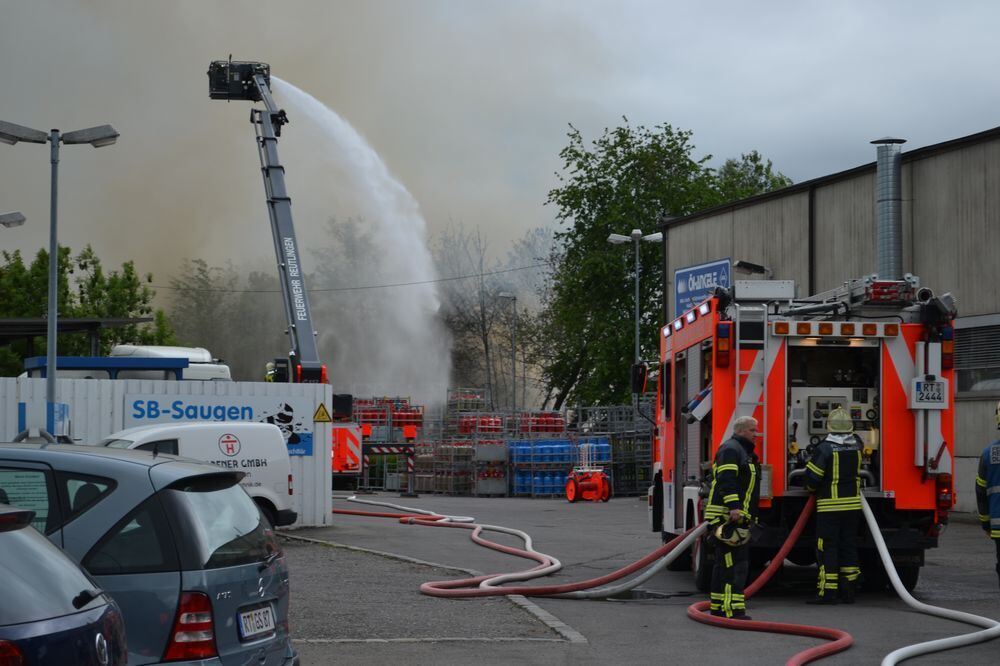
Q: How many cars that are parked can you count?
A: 3